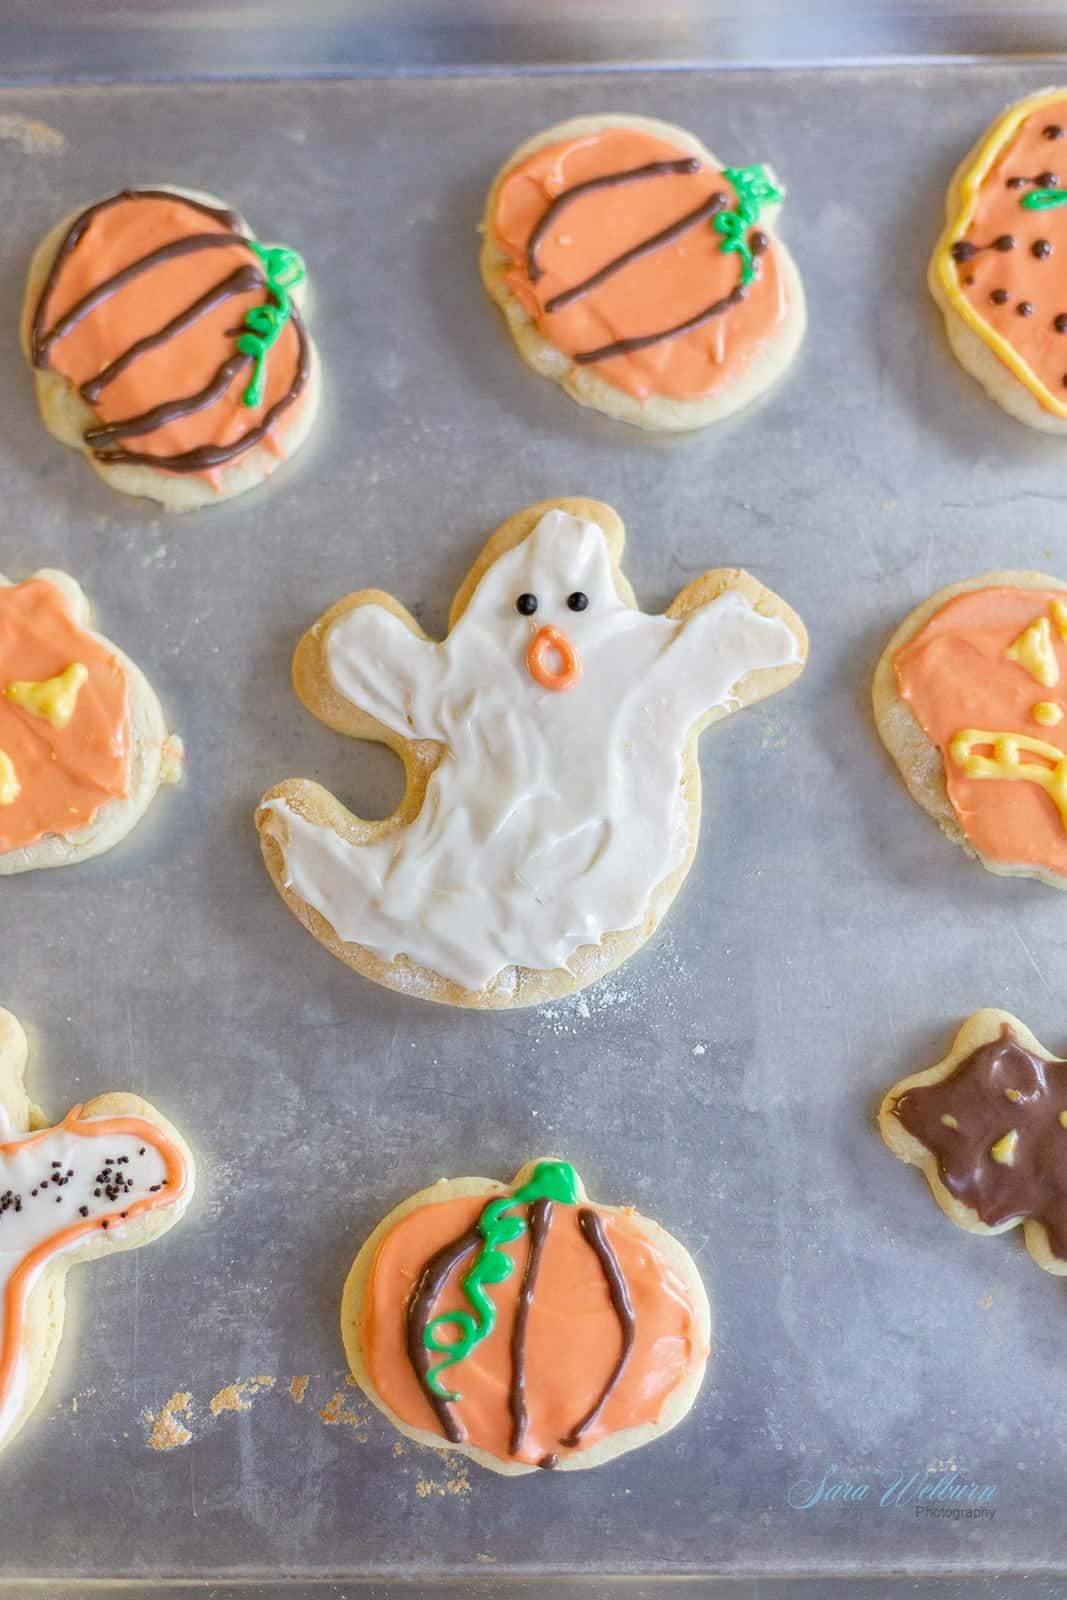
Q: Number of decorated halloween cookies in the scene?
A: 9